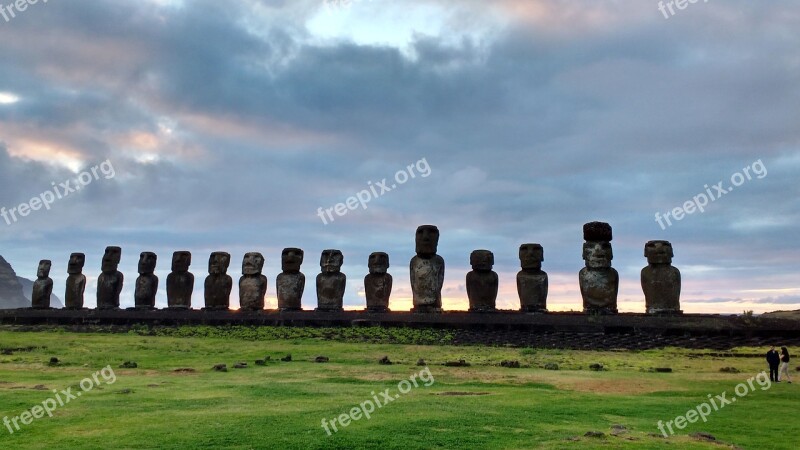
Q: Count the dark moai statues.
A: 15